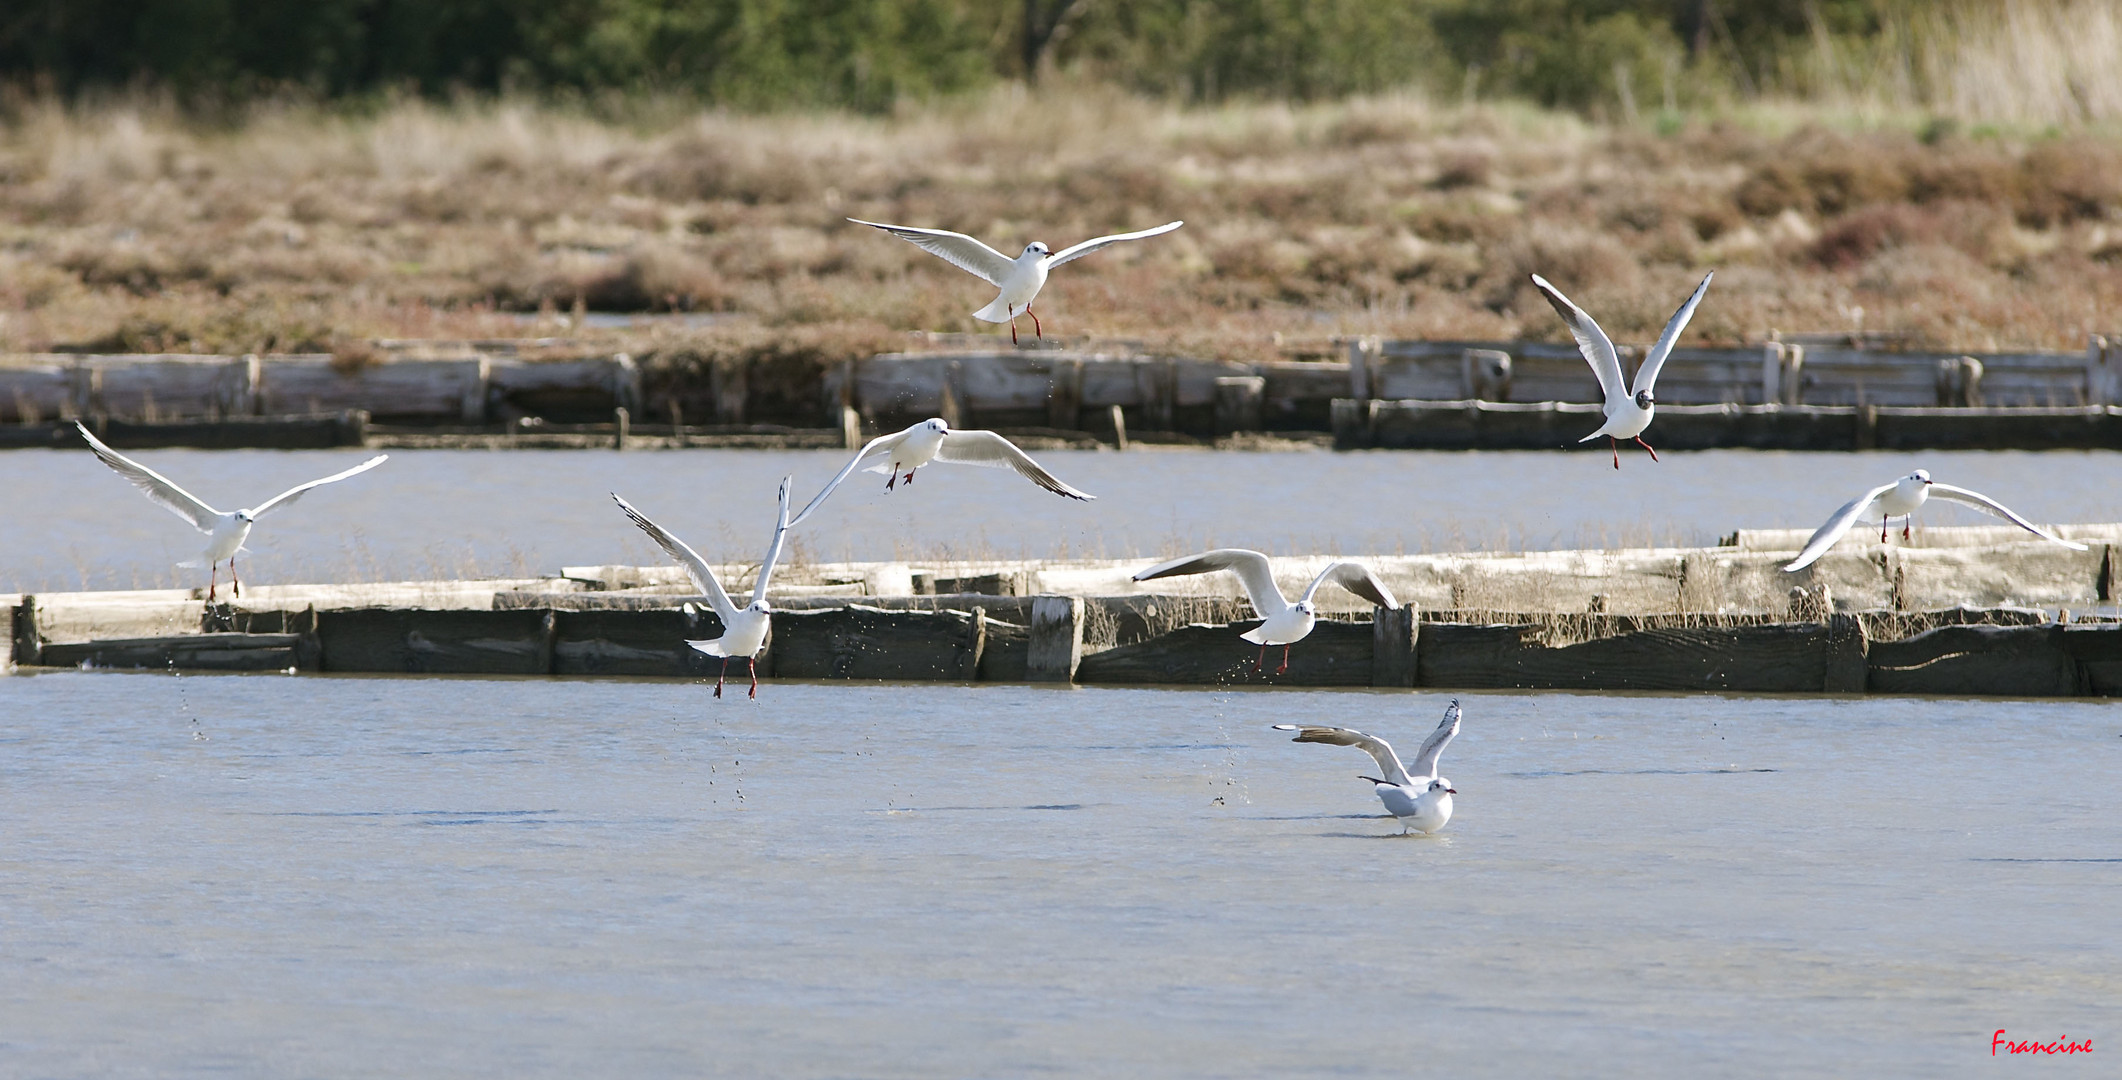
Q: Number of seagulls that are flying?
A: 7